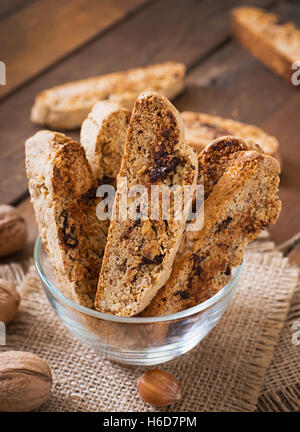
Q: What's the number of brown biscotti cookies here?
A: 8